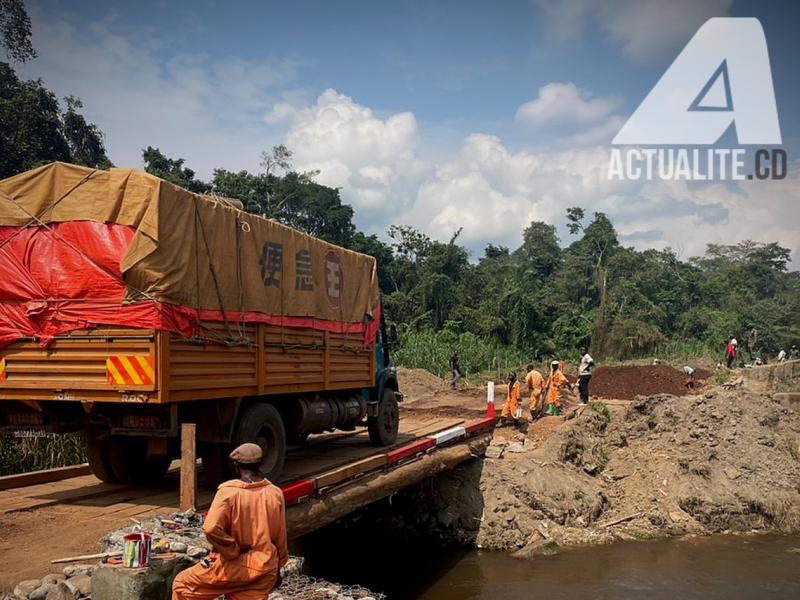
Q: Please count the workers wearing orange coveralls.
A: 4